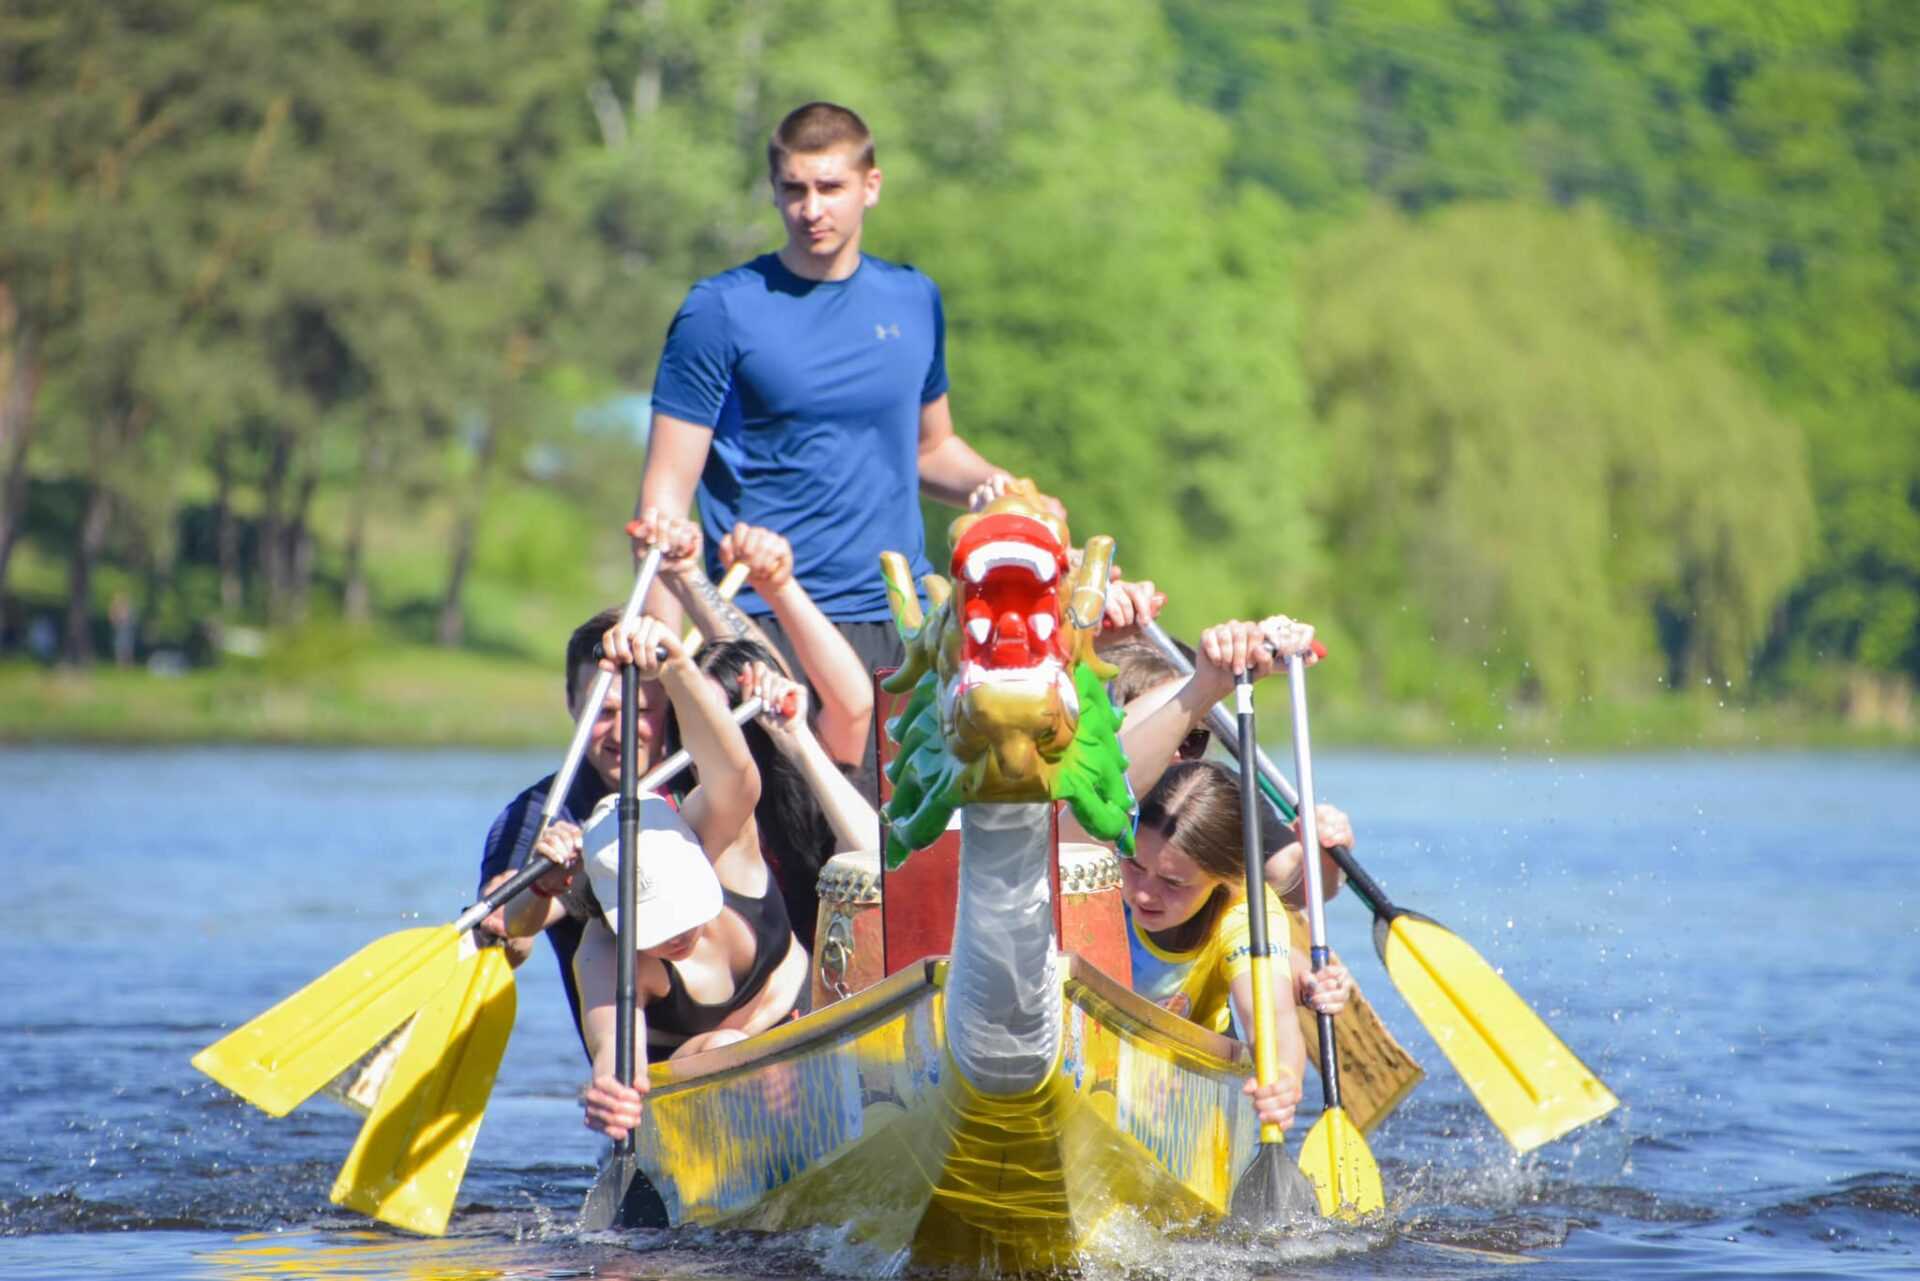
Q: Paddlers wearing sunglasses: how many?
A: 1